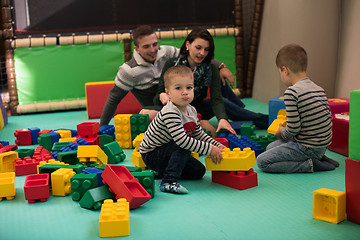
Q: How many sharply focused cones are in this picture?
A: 0